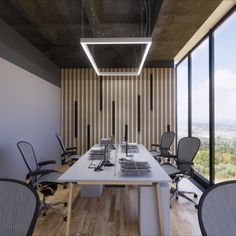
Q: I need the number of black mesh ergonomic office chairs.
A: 6